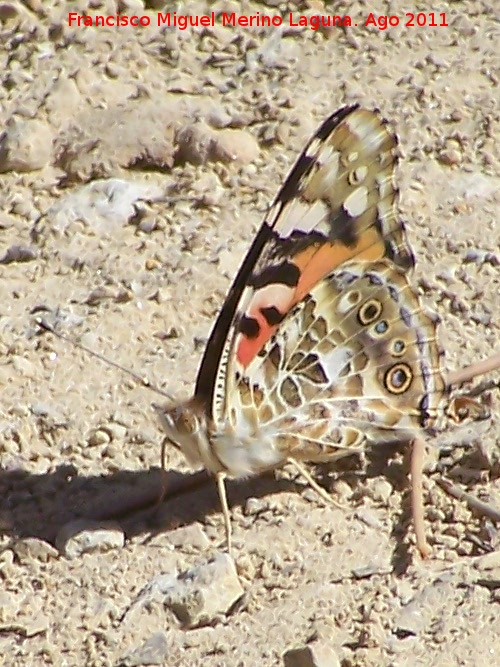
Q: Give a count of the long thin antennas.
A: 1